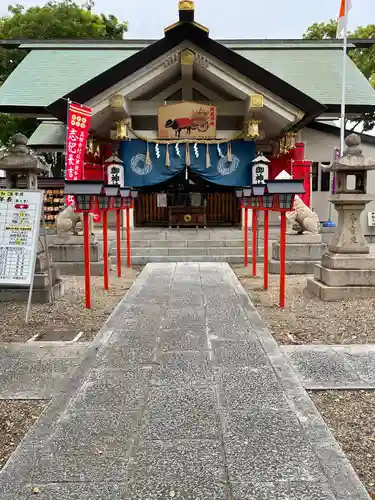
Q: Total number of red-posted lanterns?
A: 8